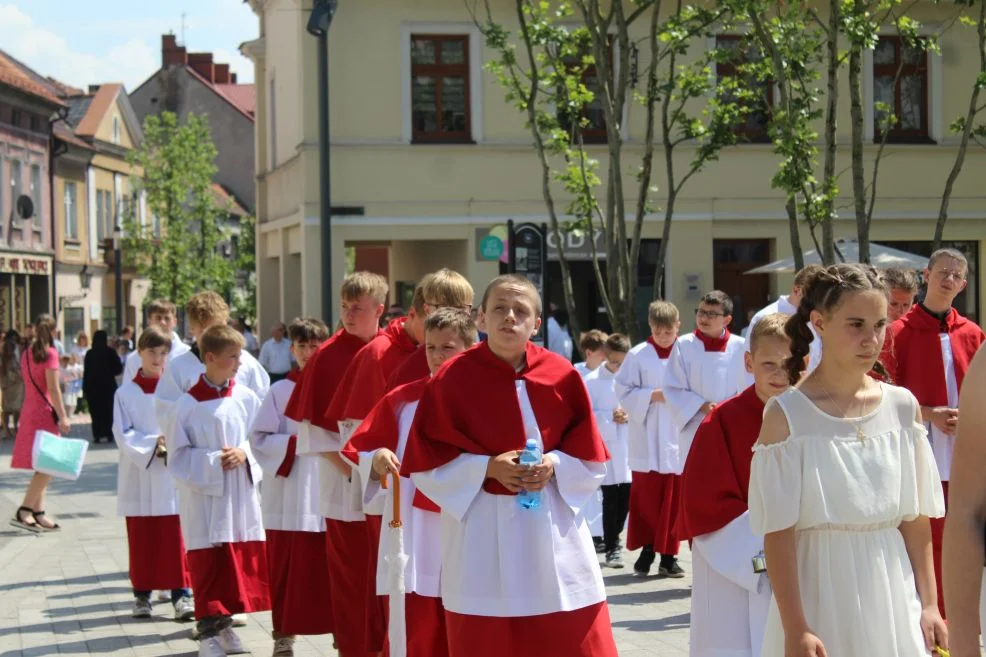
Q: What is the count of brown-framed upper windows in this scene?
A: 4